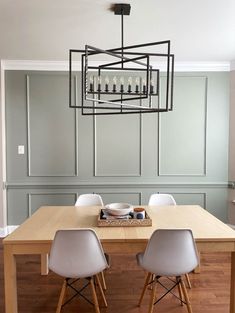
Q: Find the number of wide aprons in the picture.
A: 1